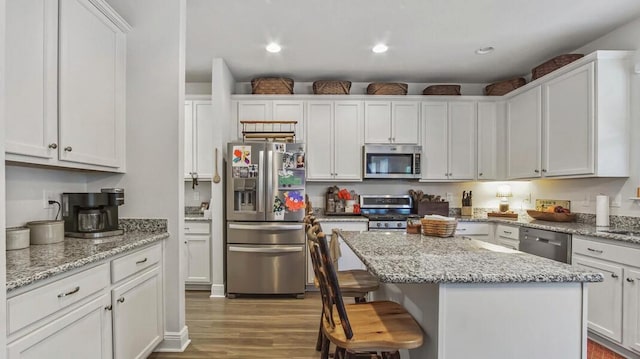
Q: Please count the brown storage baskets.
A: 6